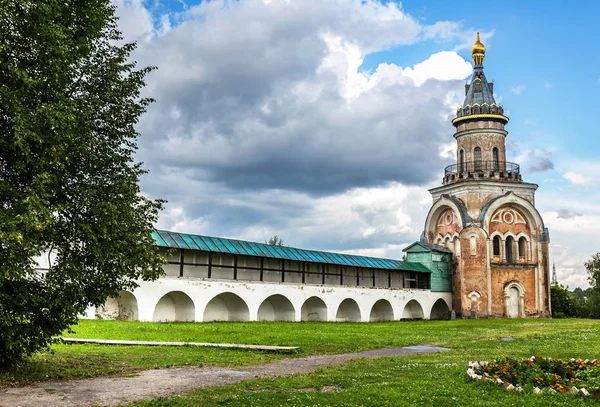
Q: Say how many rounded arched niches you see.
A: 9